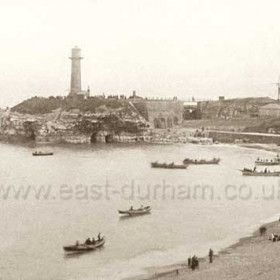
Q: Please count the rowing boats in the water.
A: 7